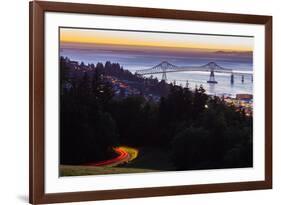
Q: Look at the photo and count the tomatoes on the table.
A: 0